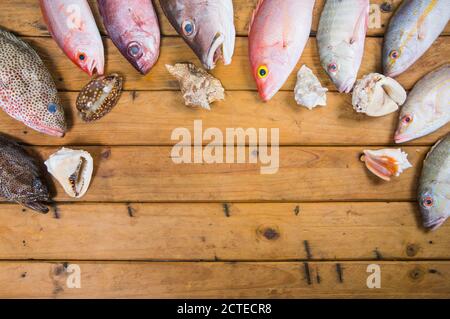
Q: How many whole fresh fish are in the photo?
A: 10